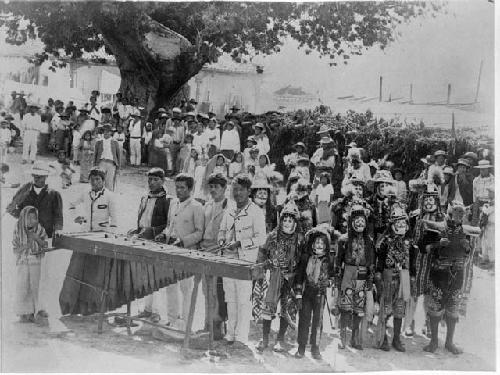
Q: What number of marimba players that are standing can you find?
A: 5